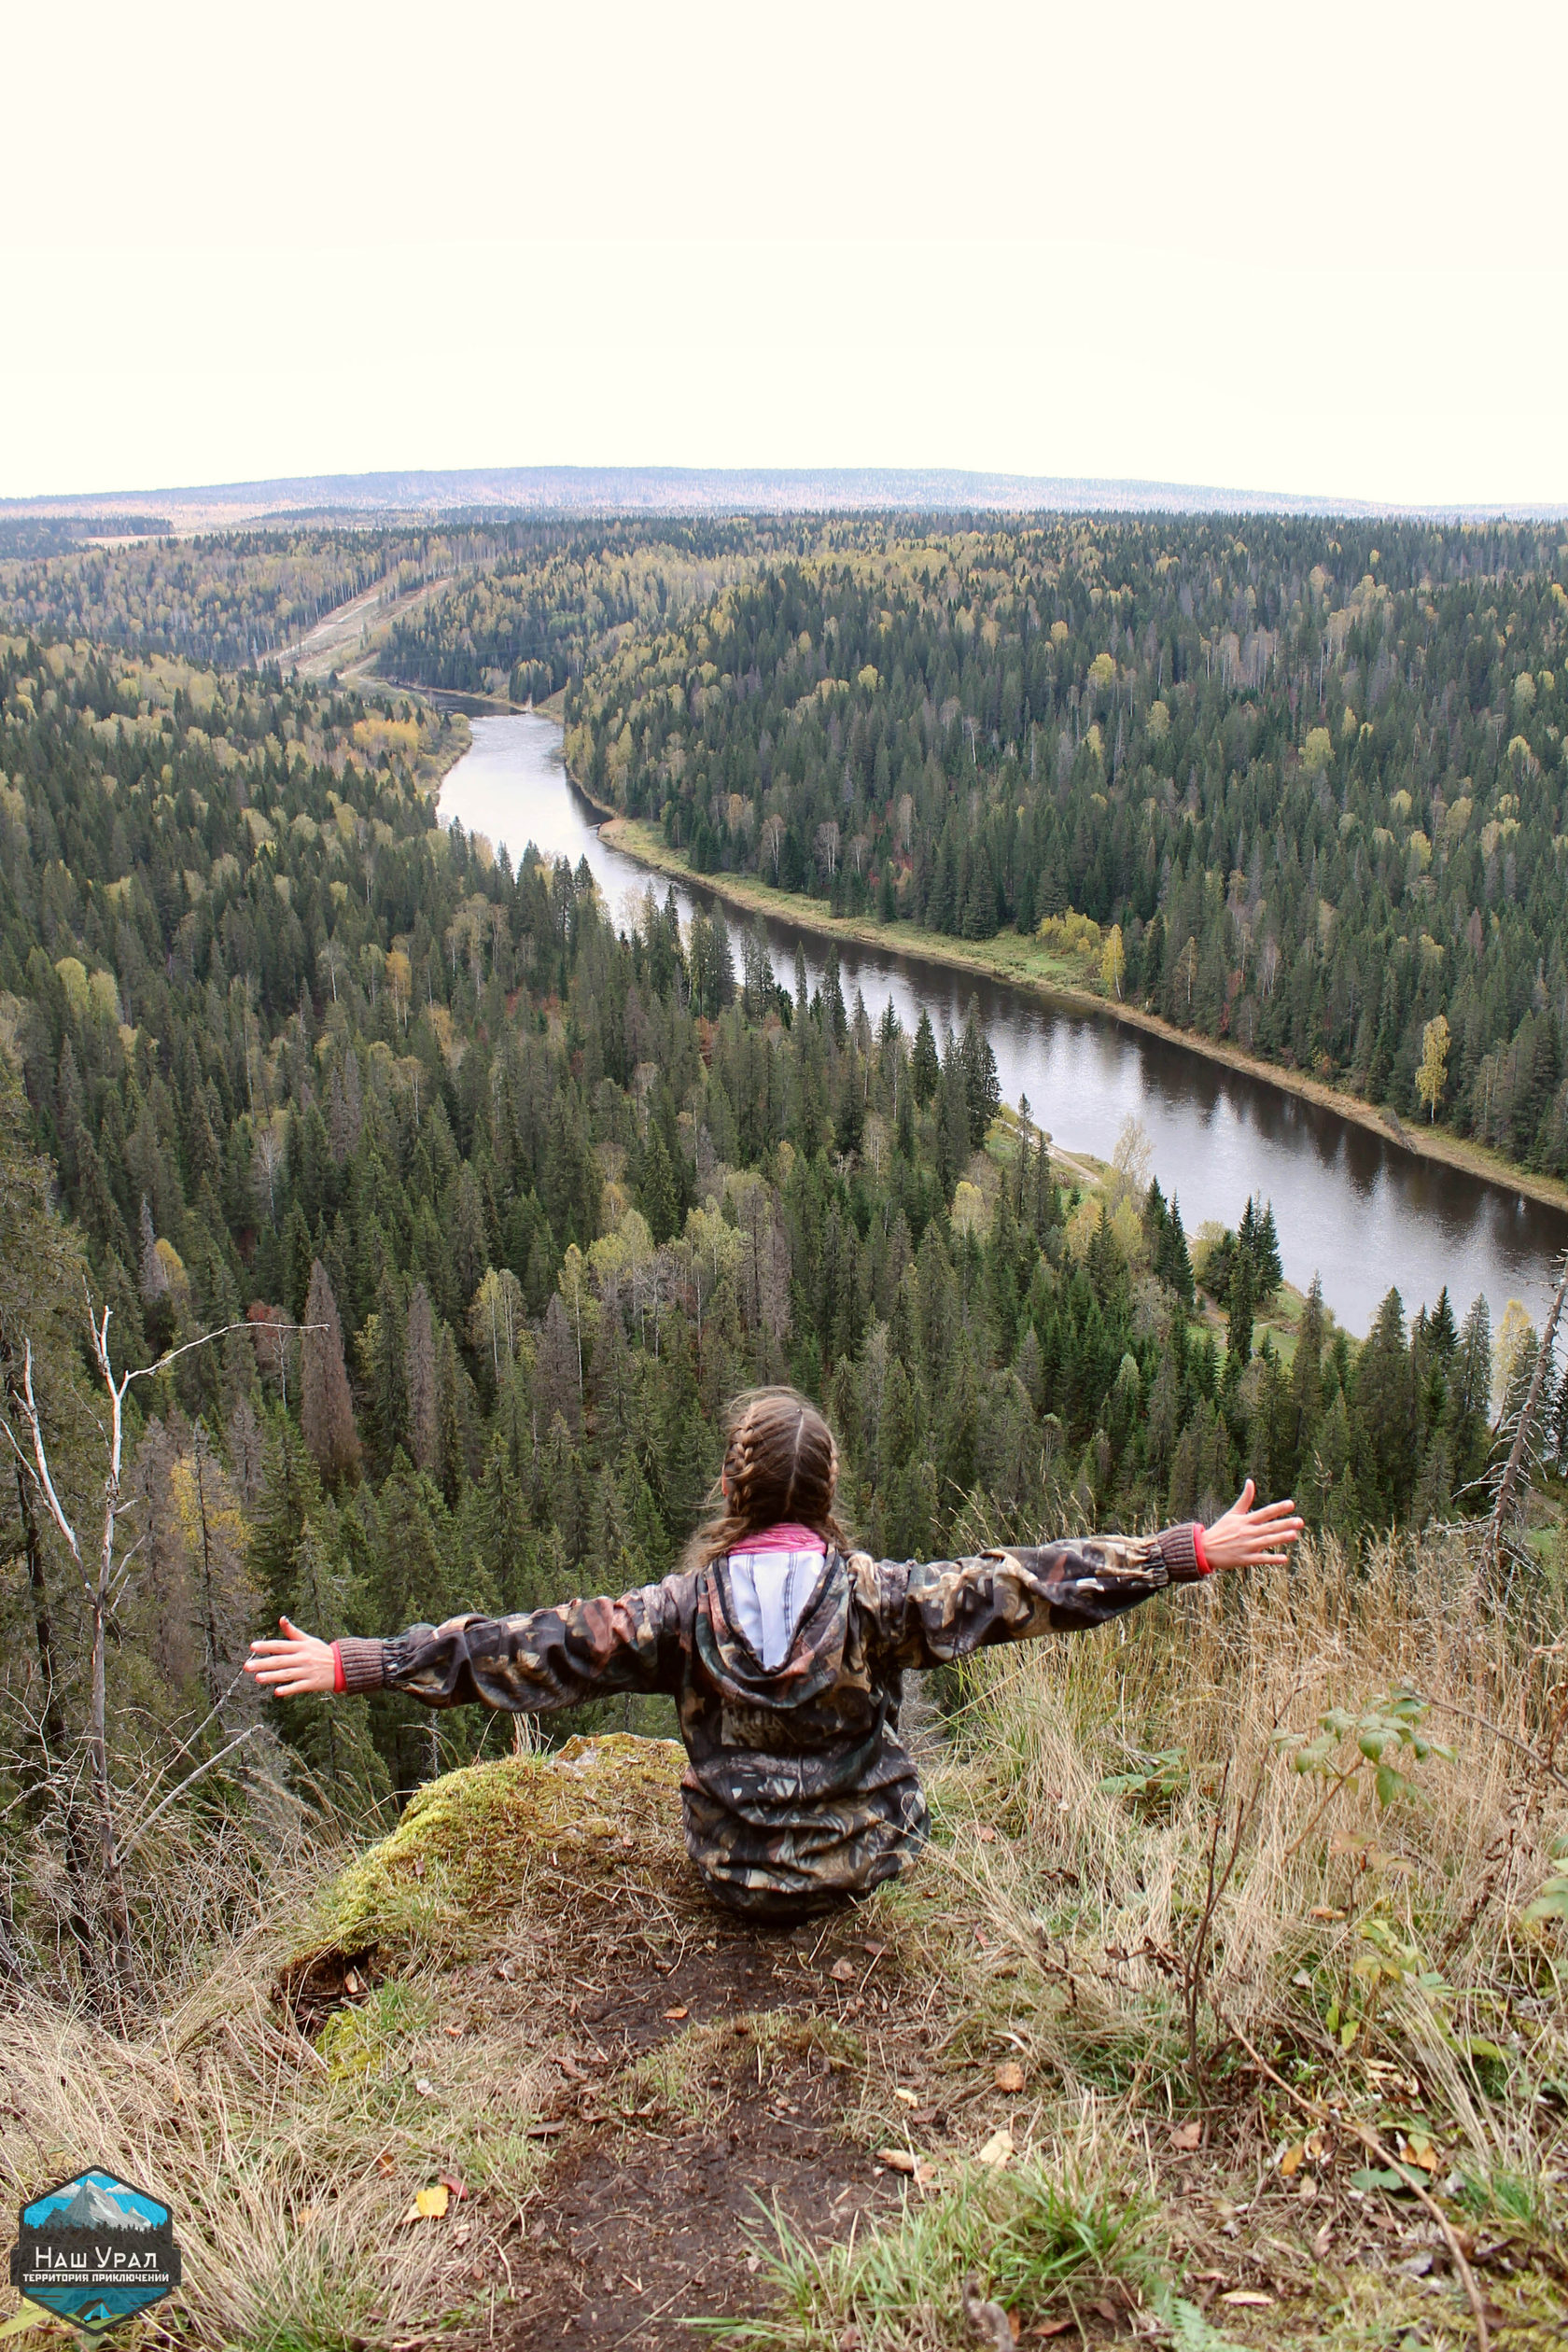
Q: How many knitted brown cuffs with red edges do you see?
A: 2